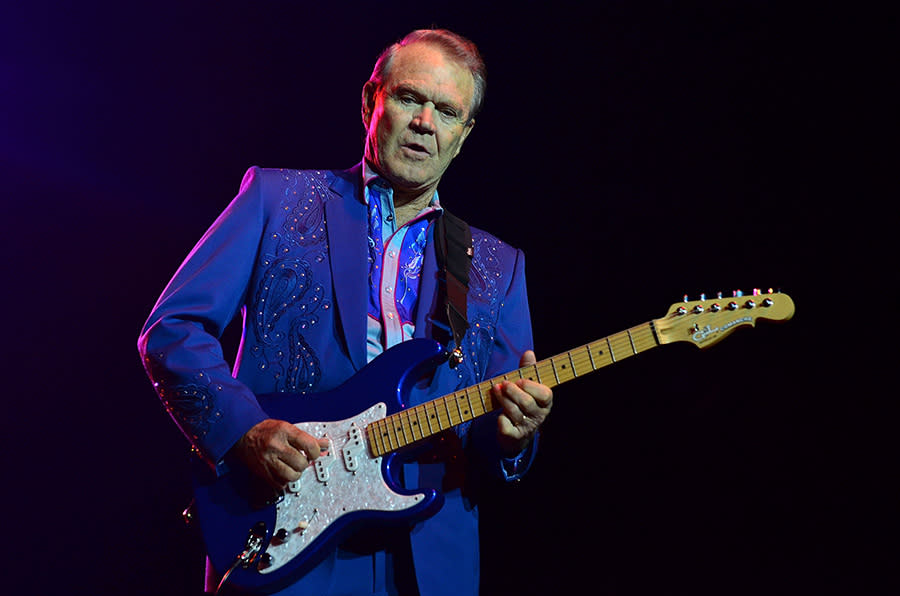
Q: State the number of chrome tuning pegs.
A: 6